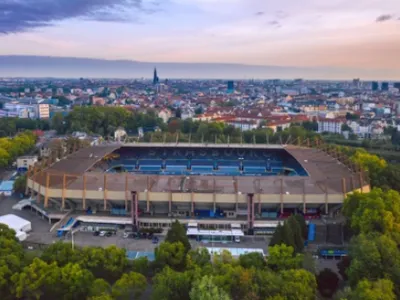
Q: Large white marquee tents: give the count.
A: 1